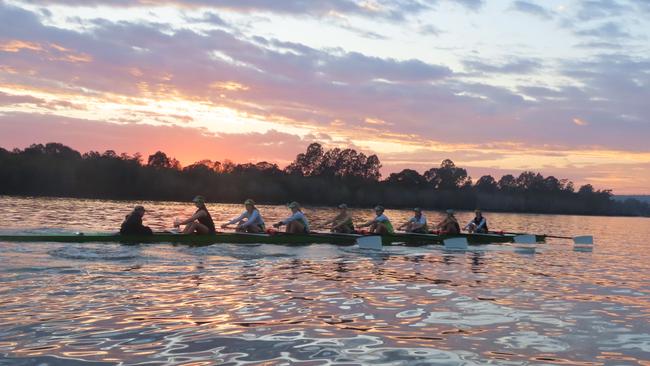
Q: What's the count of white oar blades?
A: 4